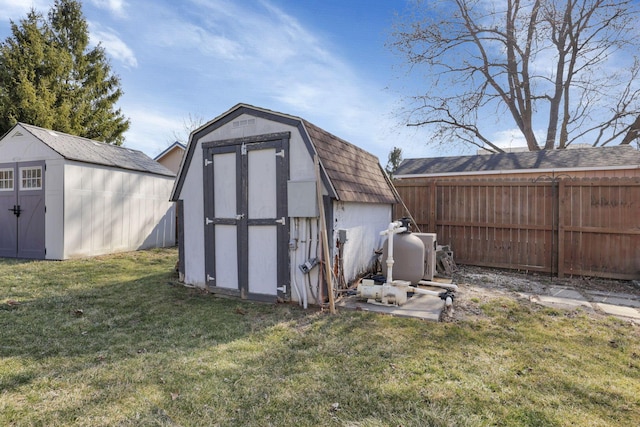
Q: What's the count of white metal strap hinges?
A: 6